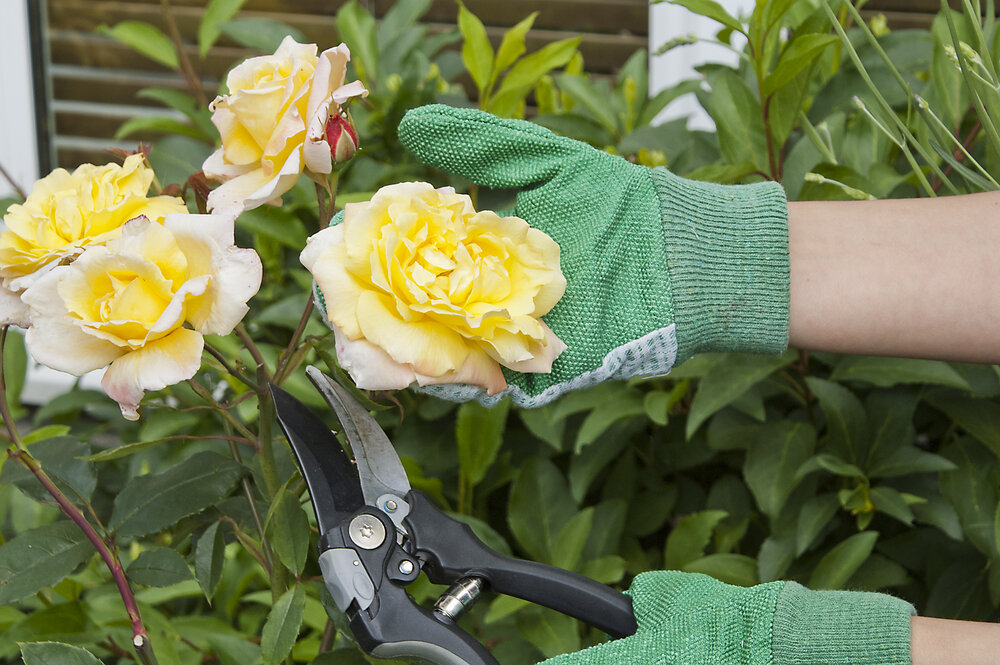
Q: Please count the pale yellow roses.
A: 4